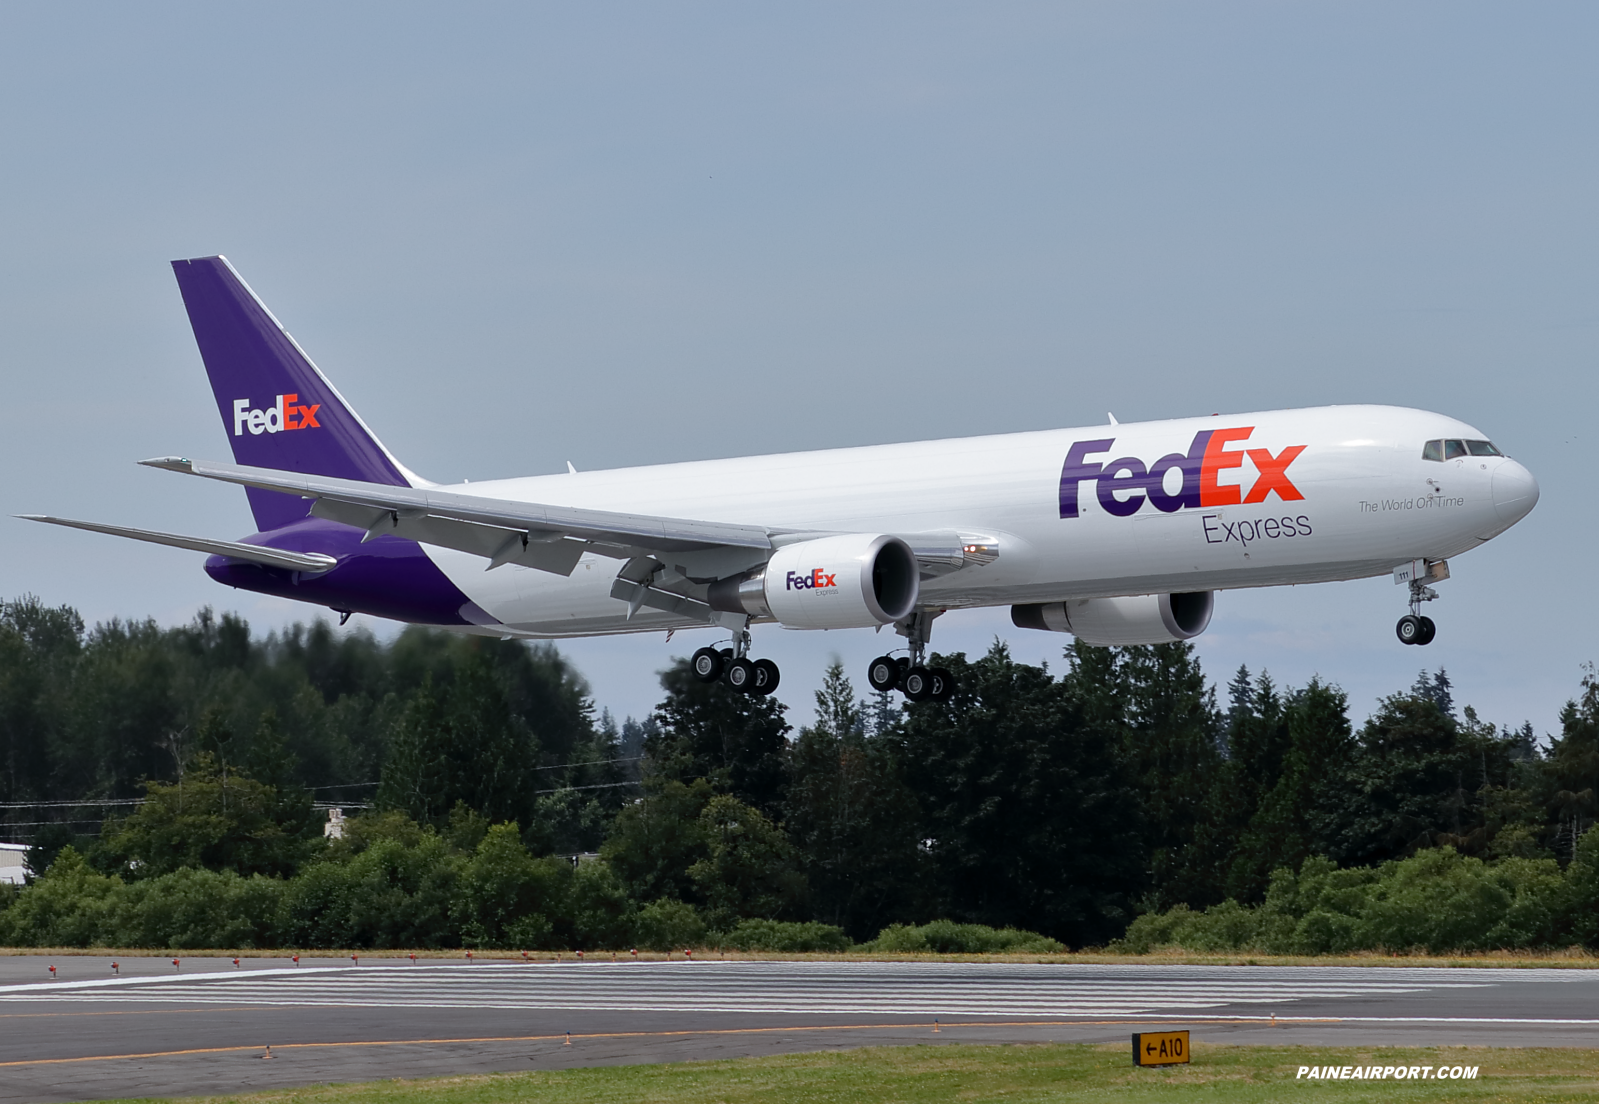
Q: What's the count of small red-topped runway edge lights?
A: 12